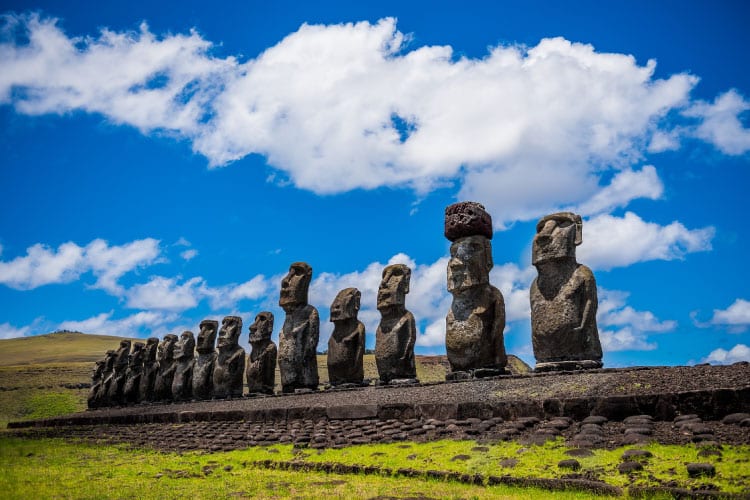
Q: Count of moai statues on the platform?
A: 15